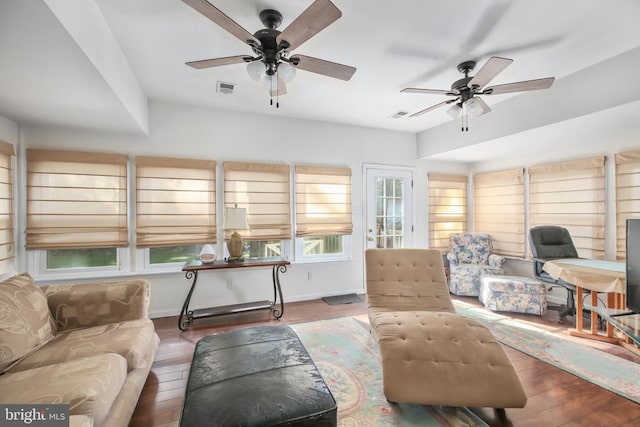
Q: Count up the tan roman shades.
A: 9